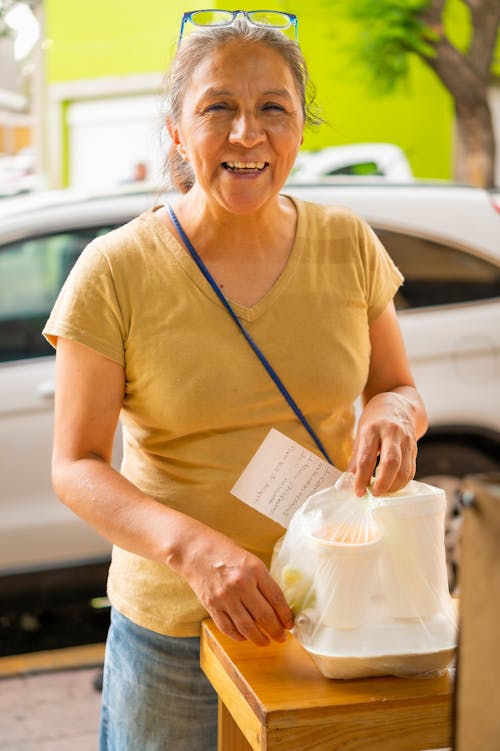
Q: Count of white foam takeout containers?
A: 3